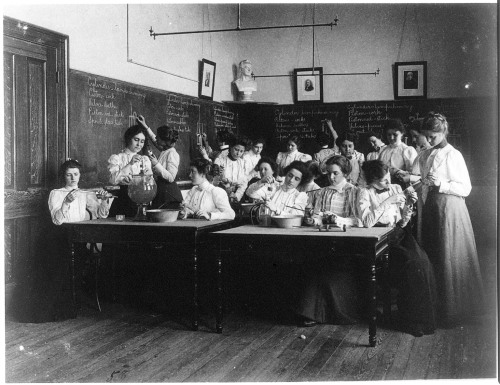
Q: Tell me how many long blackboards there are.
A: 2